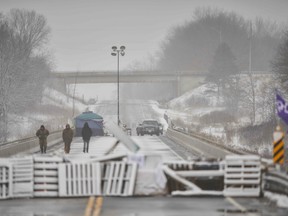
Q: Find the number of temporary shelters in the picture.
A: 1